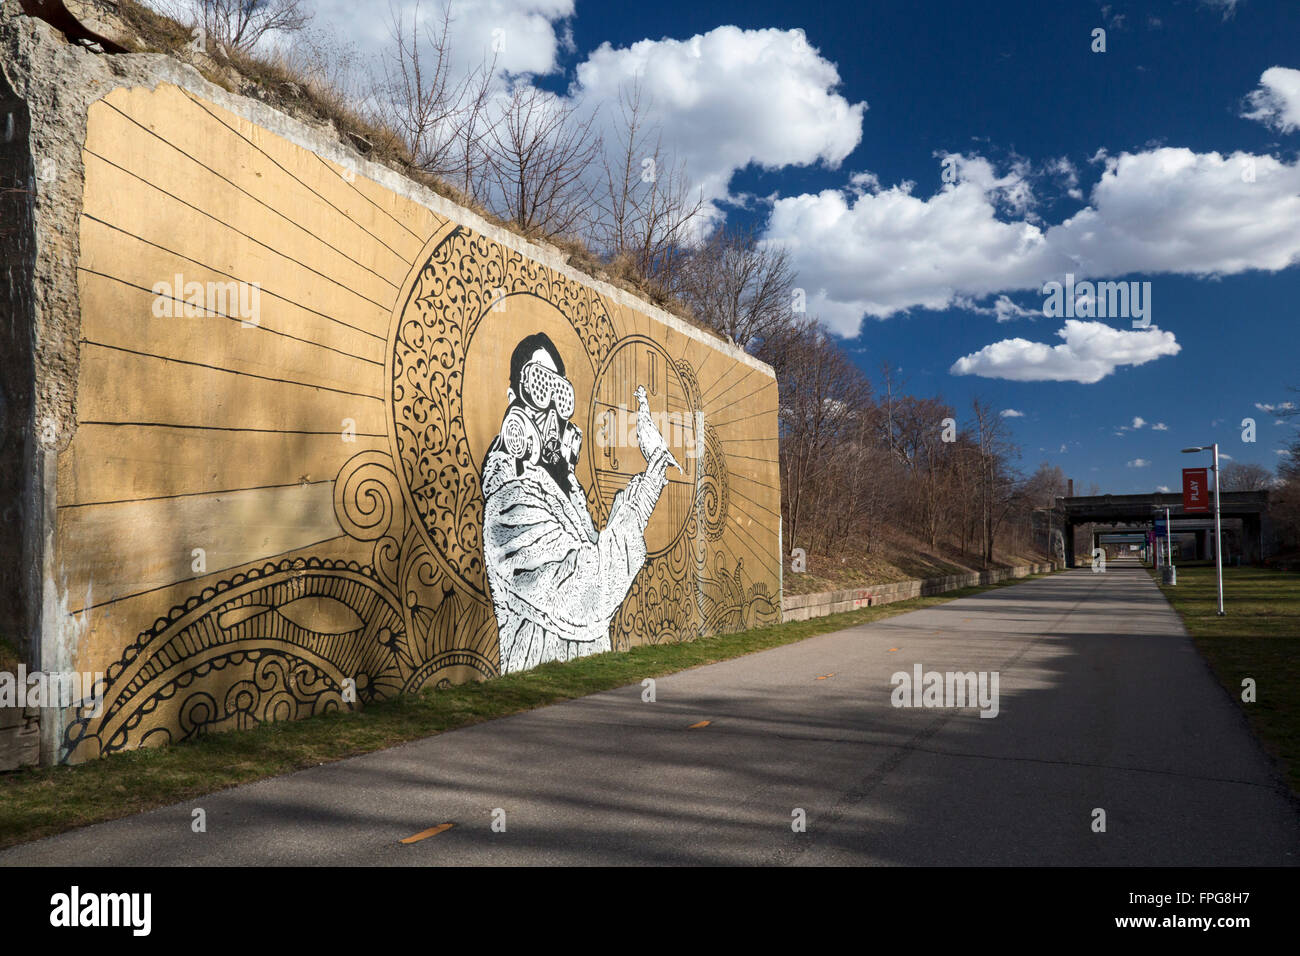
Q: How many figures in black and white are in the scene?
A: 2